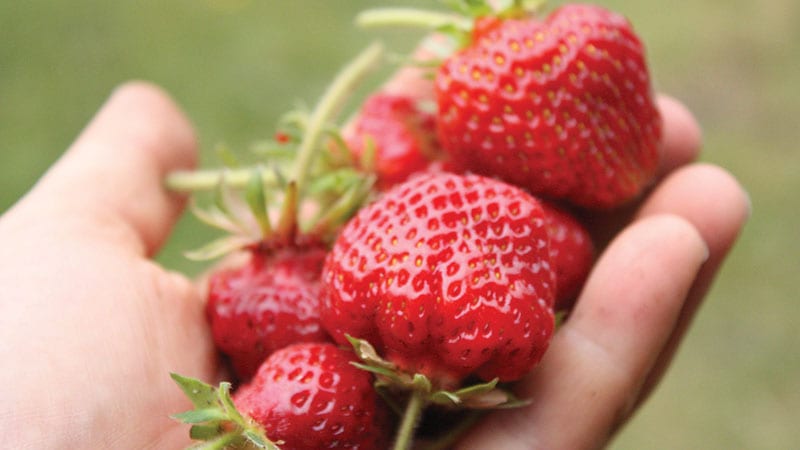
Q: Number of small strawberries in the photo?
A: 4